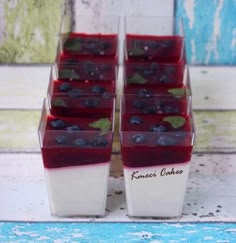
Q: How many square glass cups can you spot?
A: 8